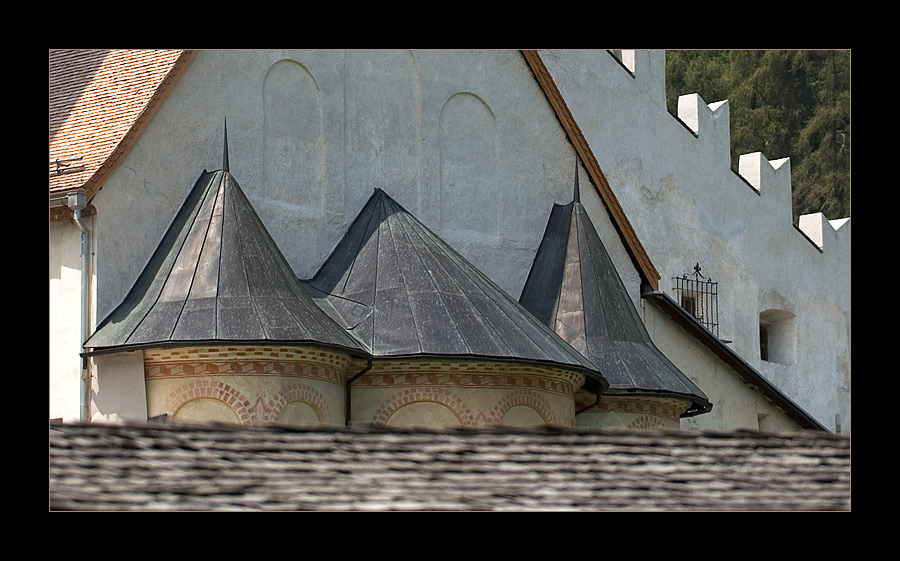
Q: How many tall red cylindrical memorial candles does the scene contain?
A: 0